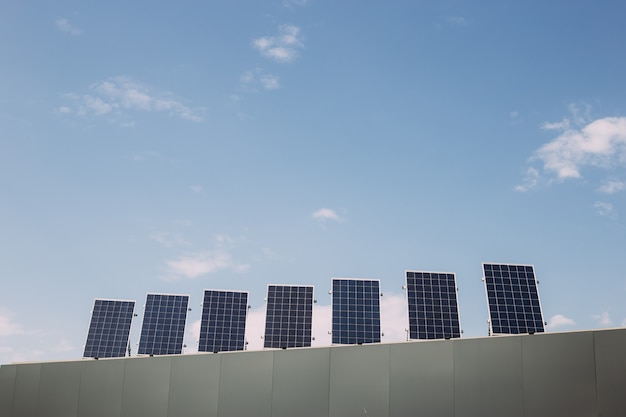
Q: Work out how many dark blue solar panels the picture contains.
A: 7